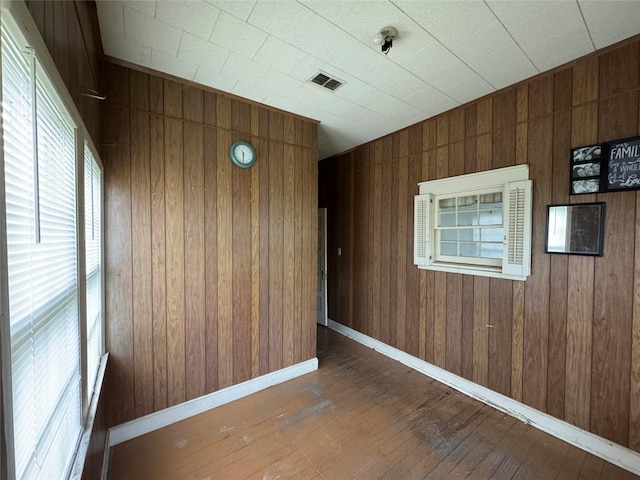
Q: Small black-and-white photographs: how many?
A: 3